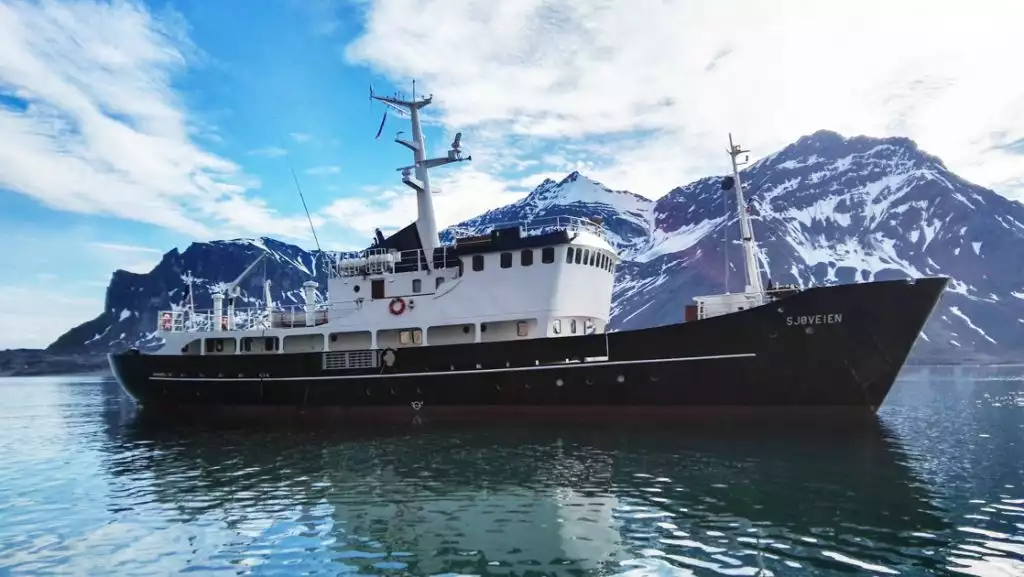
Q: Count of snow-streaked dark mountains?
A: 3